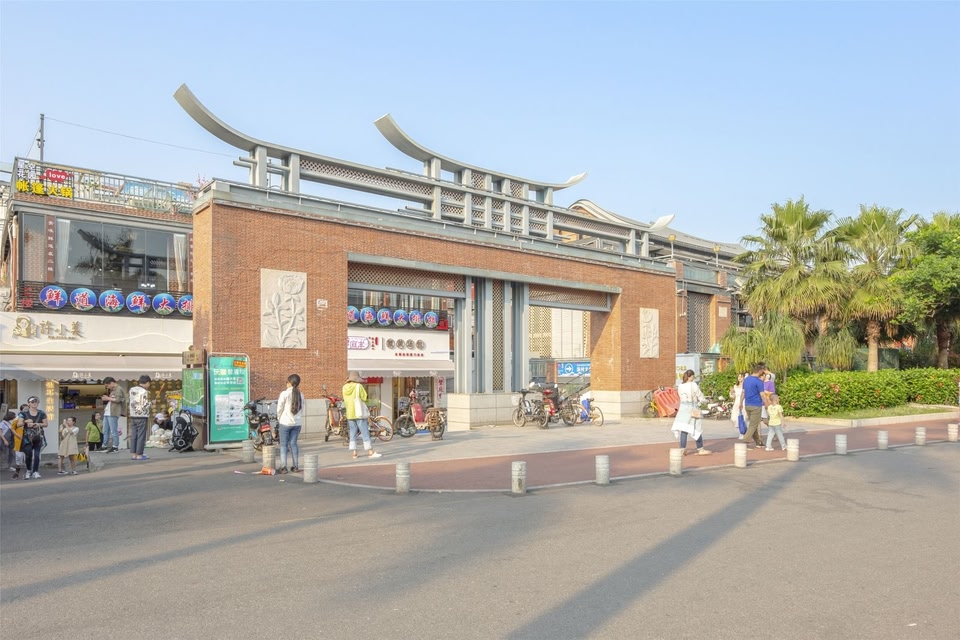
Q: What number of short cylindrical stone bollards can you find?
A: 13